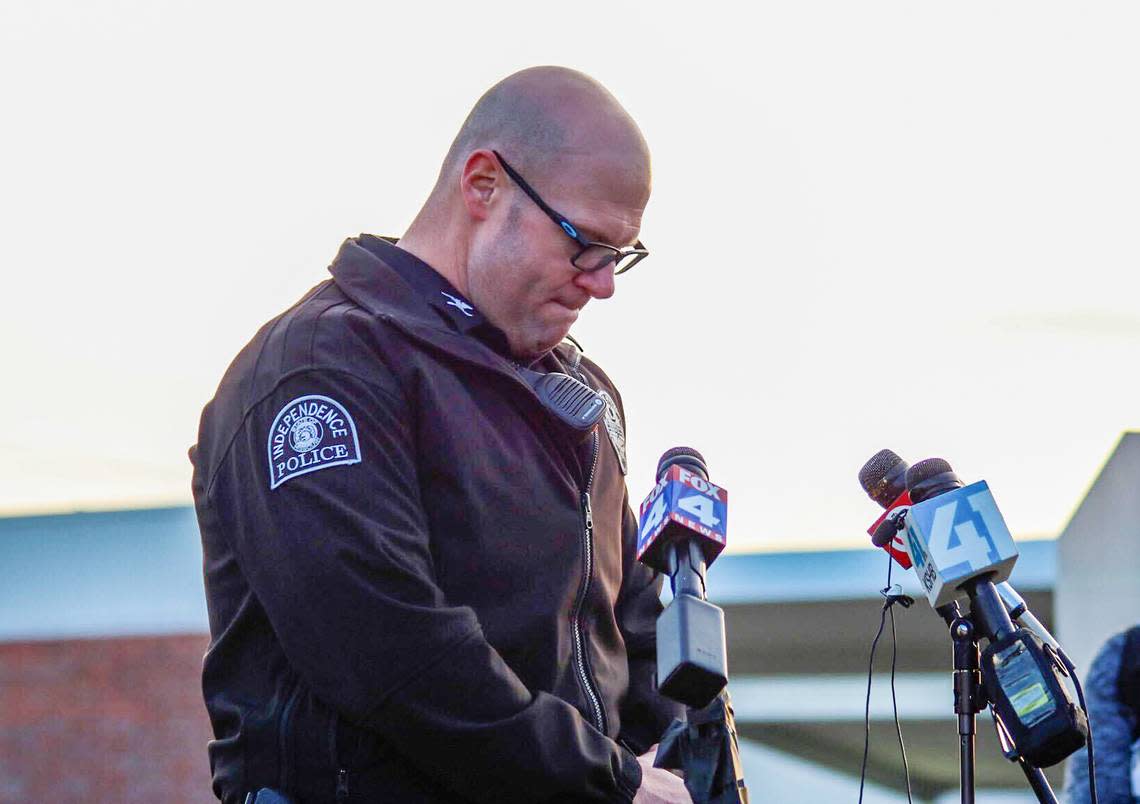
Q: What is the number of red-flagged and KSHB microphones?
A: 2